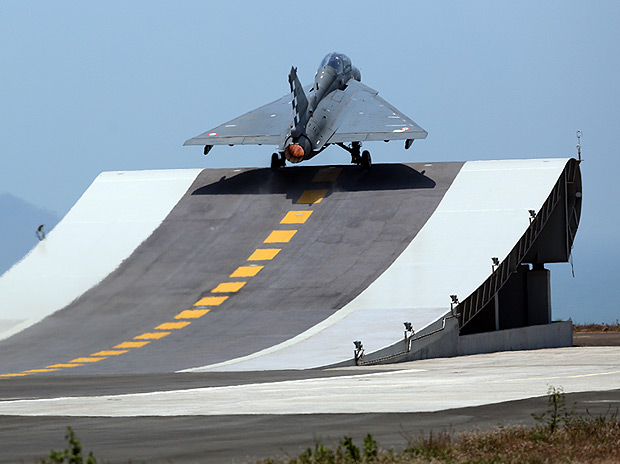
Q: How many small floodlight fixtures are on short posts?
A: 5